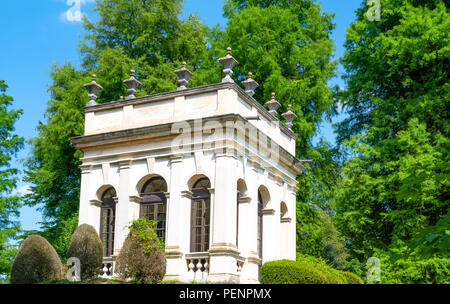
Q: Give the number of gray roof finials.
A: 7